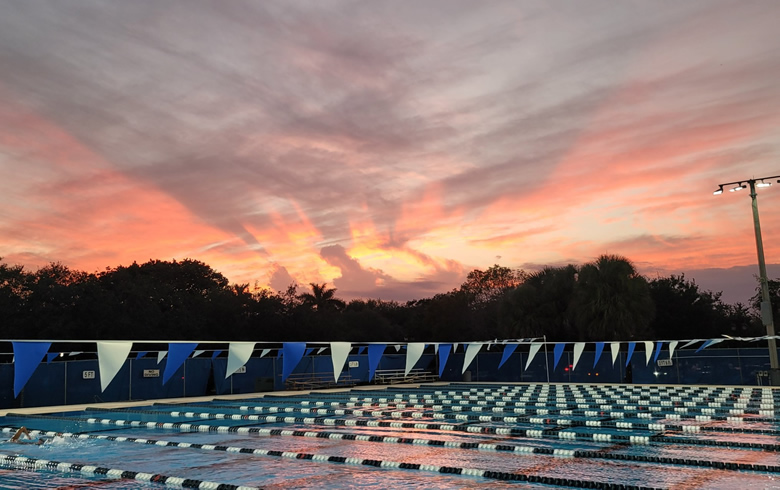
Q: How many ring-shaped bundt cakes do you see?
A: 0